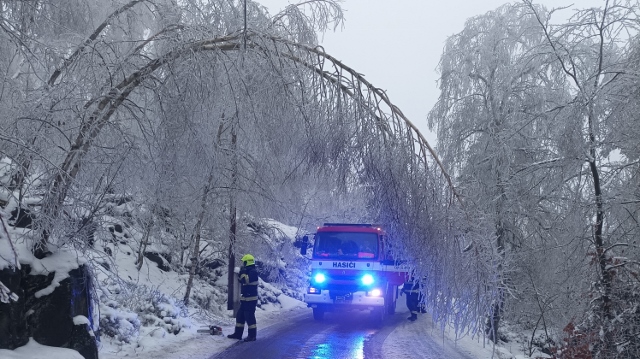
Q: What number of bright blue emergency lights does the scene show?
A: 2